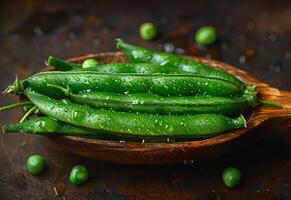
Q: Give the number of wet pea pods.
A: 6